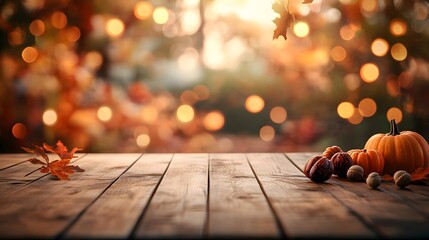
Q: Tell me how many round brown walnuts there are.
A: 3